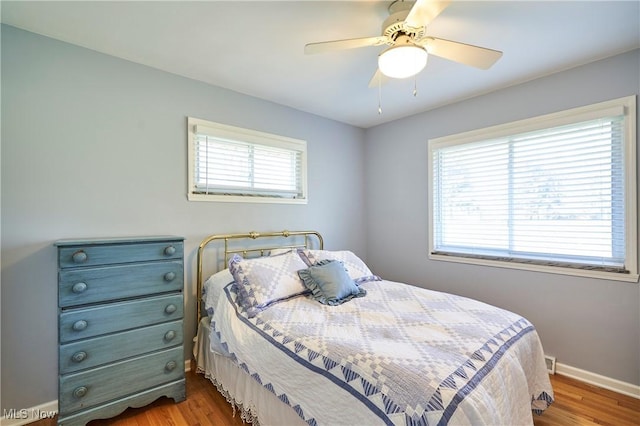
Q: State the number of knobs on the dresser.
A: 10